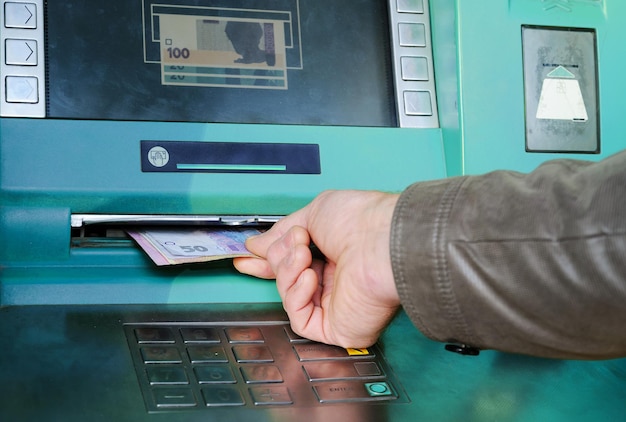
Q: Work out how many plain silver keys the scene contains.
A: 4